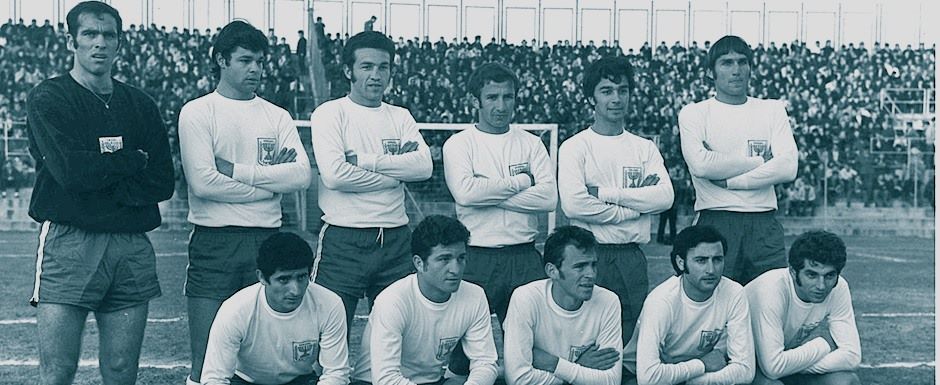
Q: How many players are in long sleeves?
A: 11